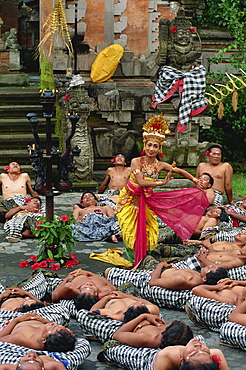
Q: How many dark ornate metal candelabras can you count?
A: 1